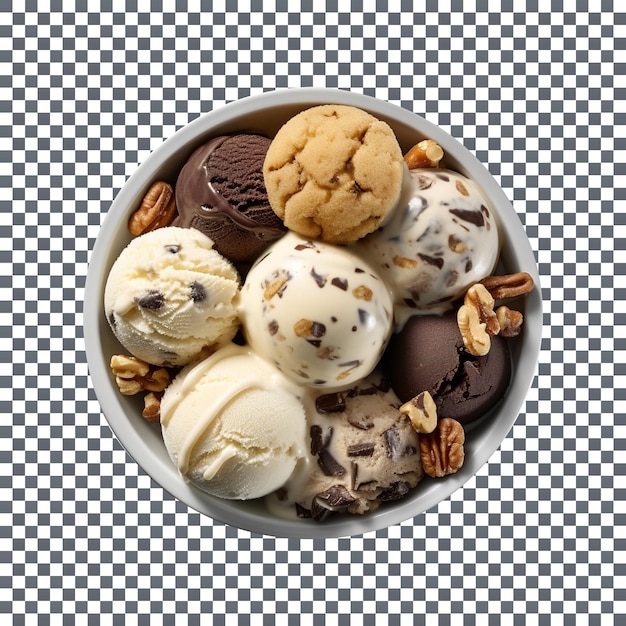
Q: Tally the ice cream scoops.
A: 7